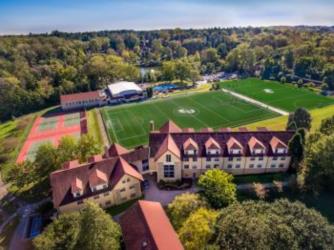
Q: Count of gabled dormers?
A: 7